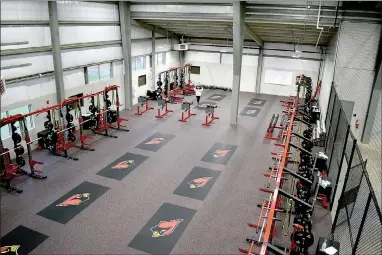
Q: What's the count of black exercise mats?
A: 11